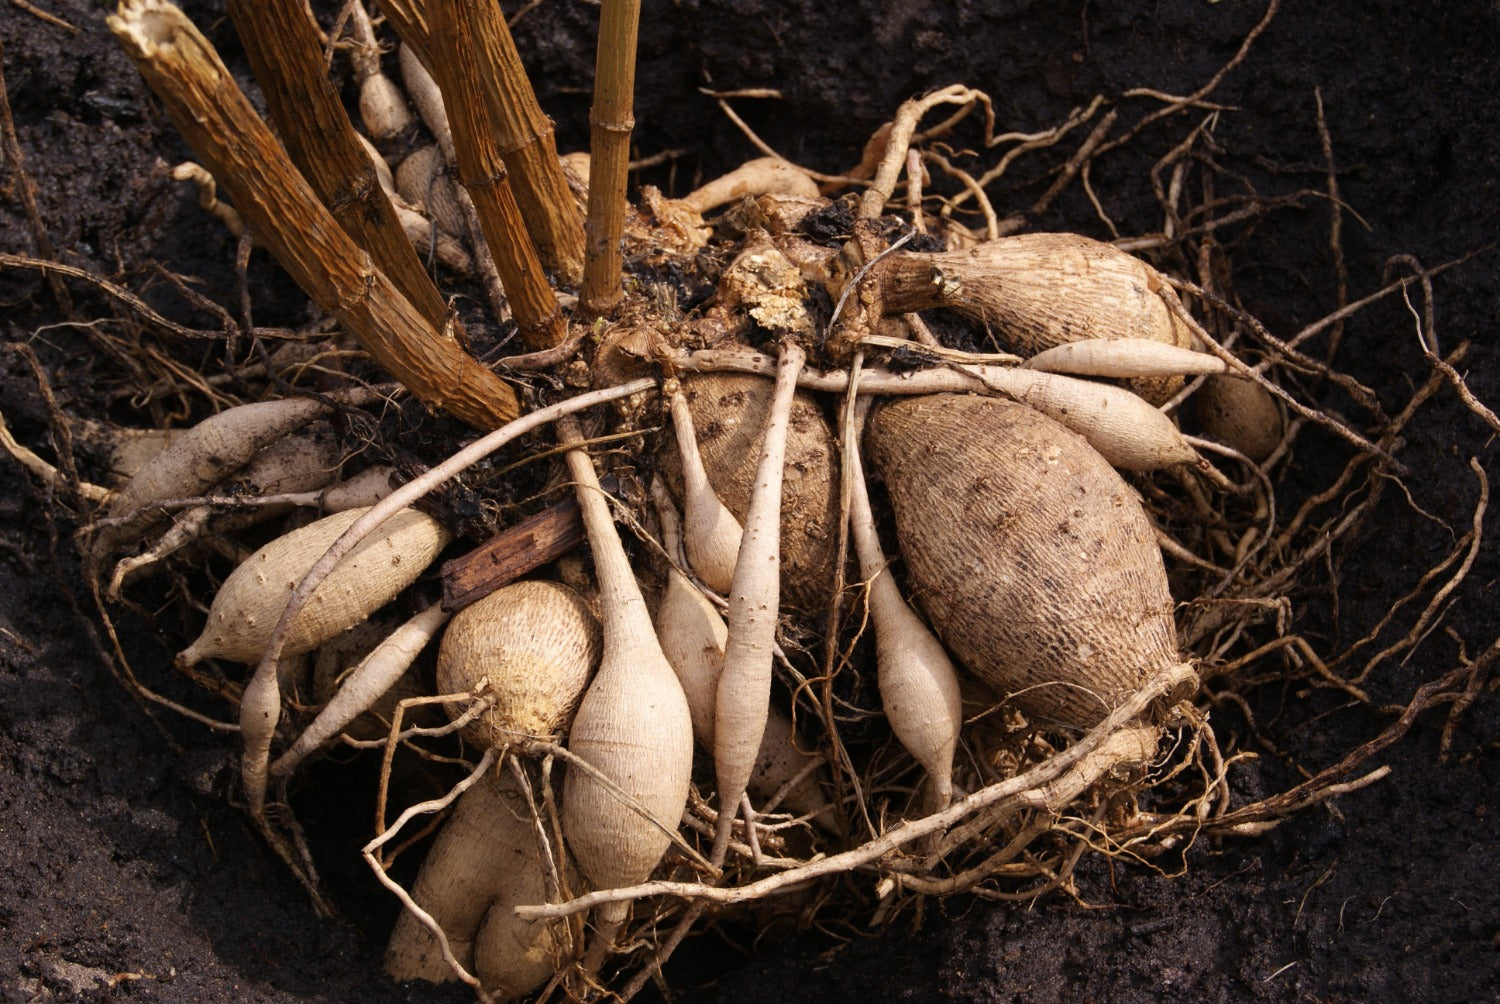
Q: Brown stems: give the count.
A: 5